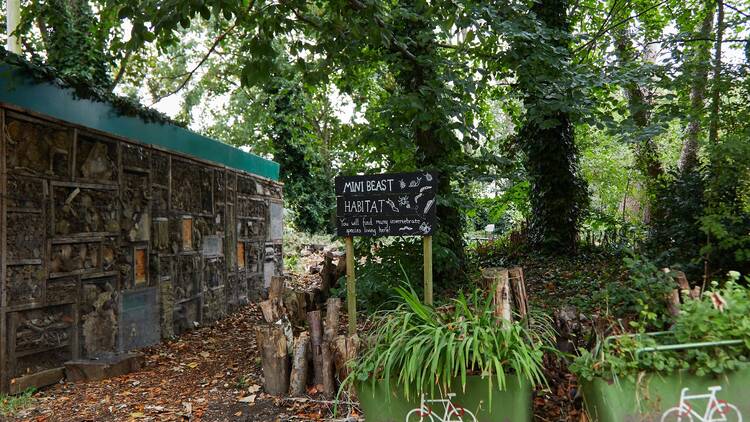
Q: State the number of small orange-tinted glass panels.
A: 3